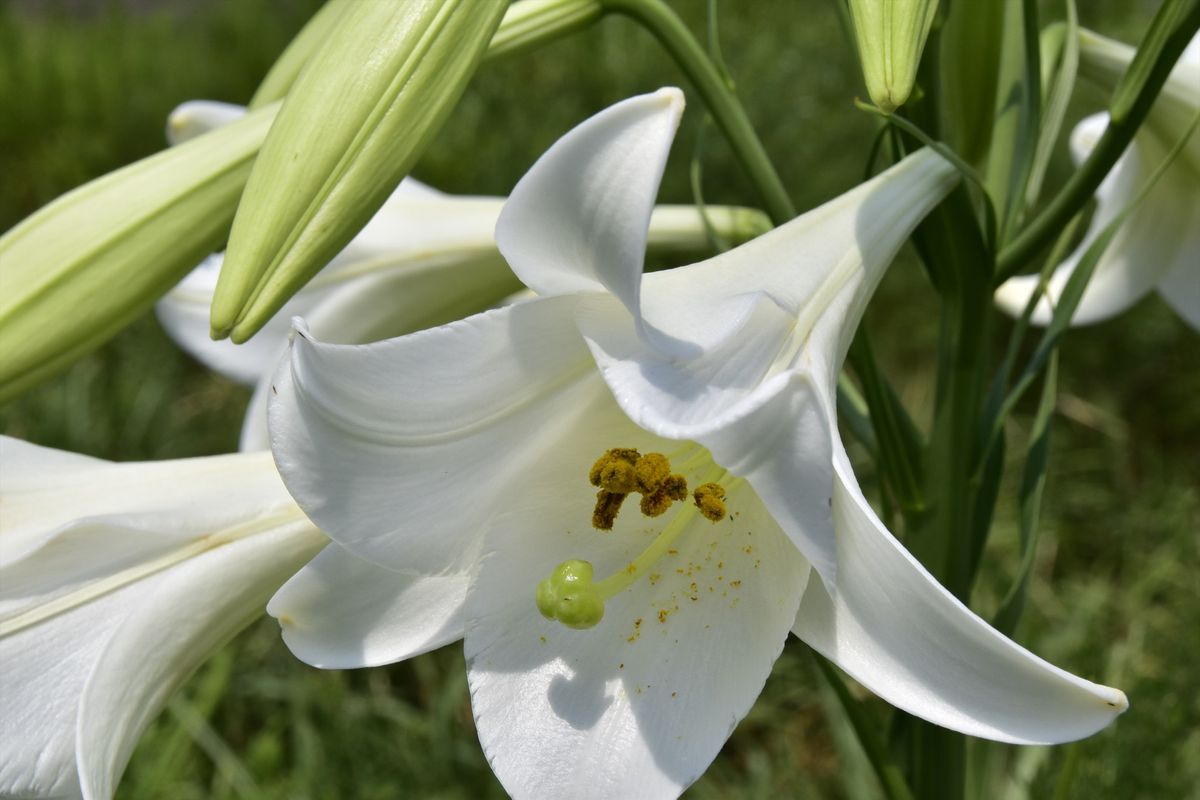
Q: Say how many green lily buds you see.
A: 4